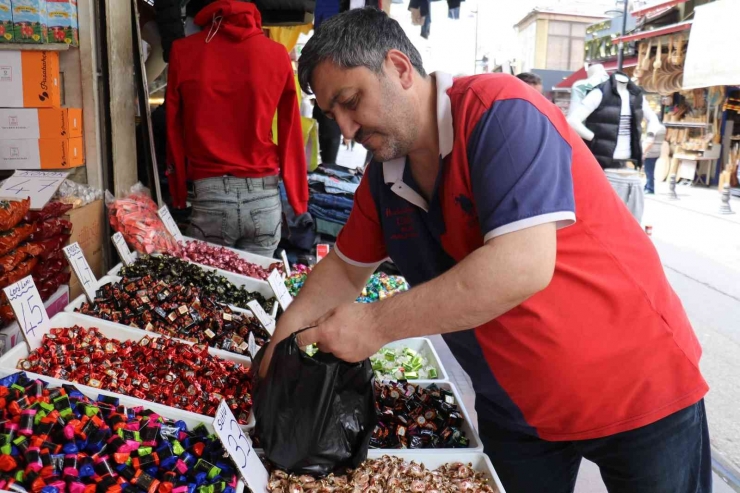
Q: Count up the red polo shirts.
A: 1